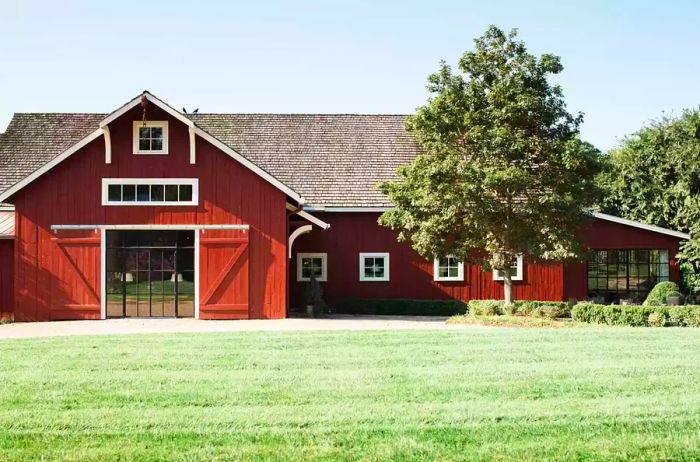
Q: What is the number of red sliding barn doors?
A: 2